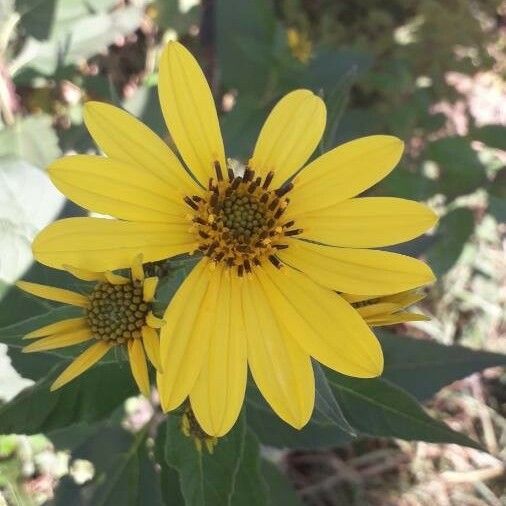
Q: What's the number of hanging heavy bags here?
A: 0